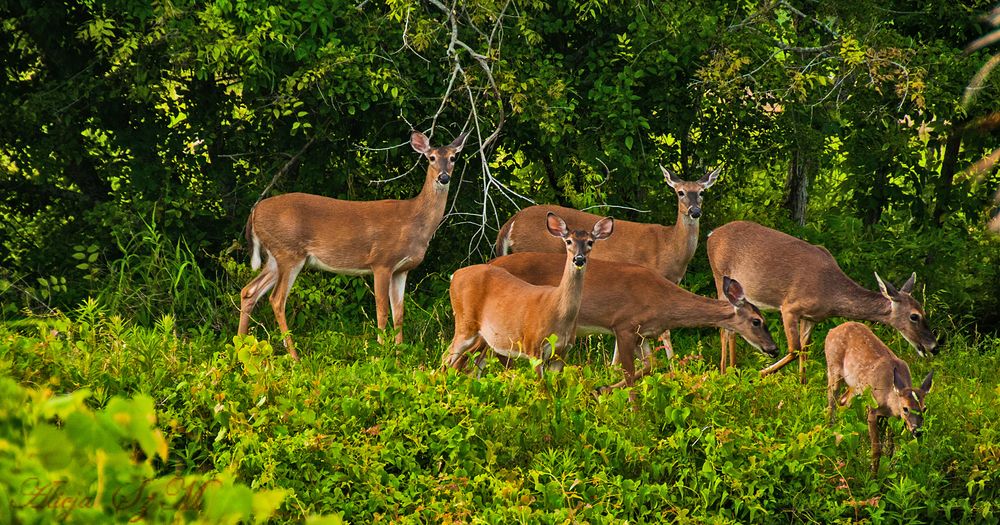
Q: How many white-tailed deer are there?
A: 6